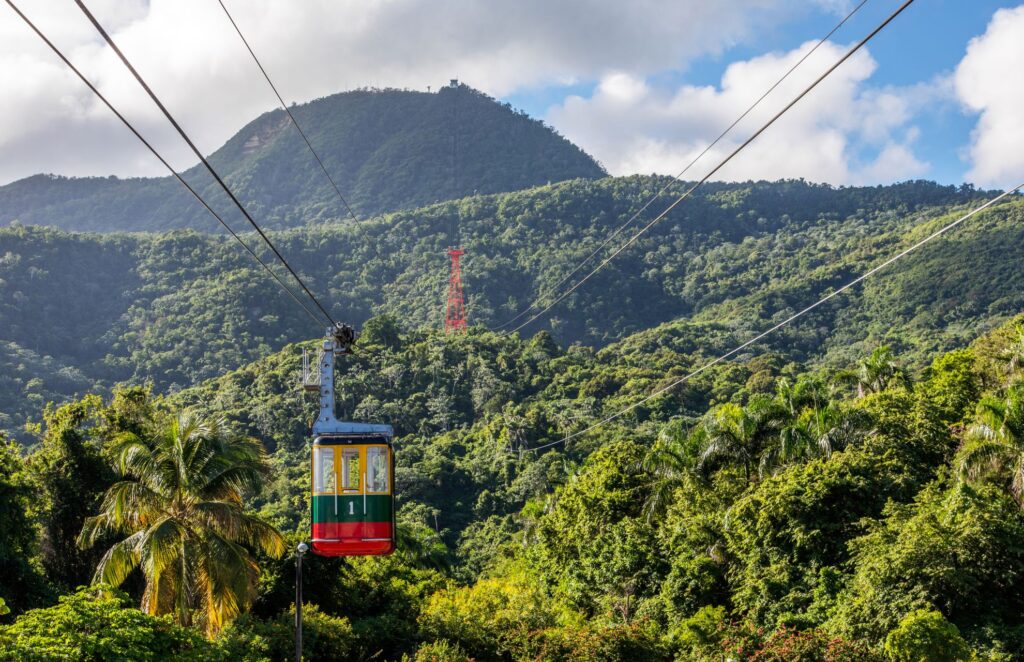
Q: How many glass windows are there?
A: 3